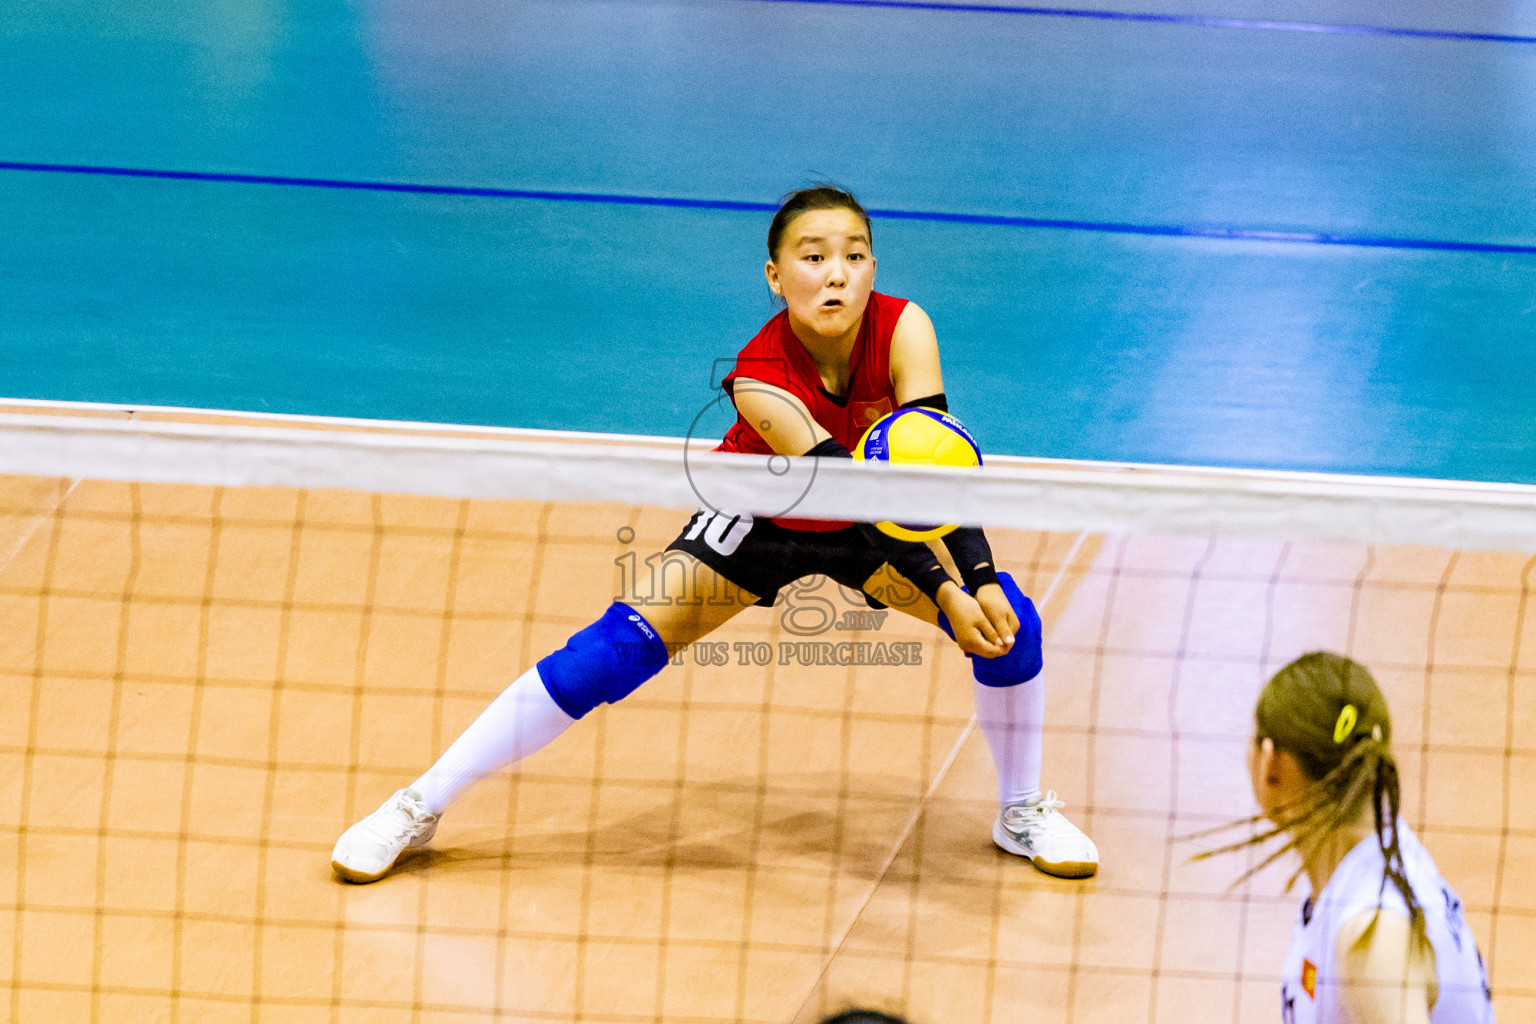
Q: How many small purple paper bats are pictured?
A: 0